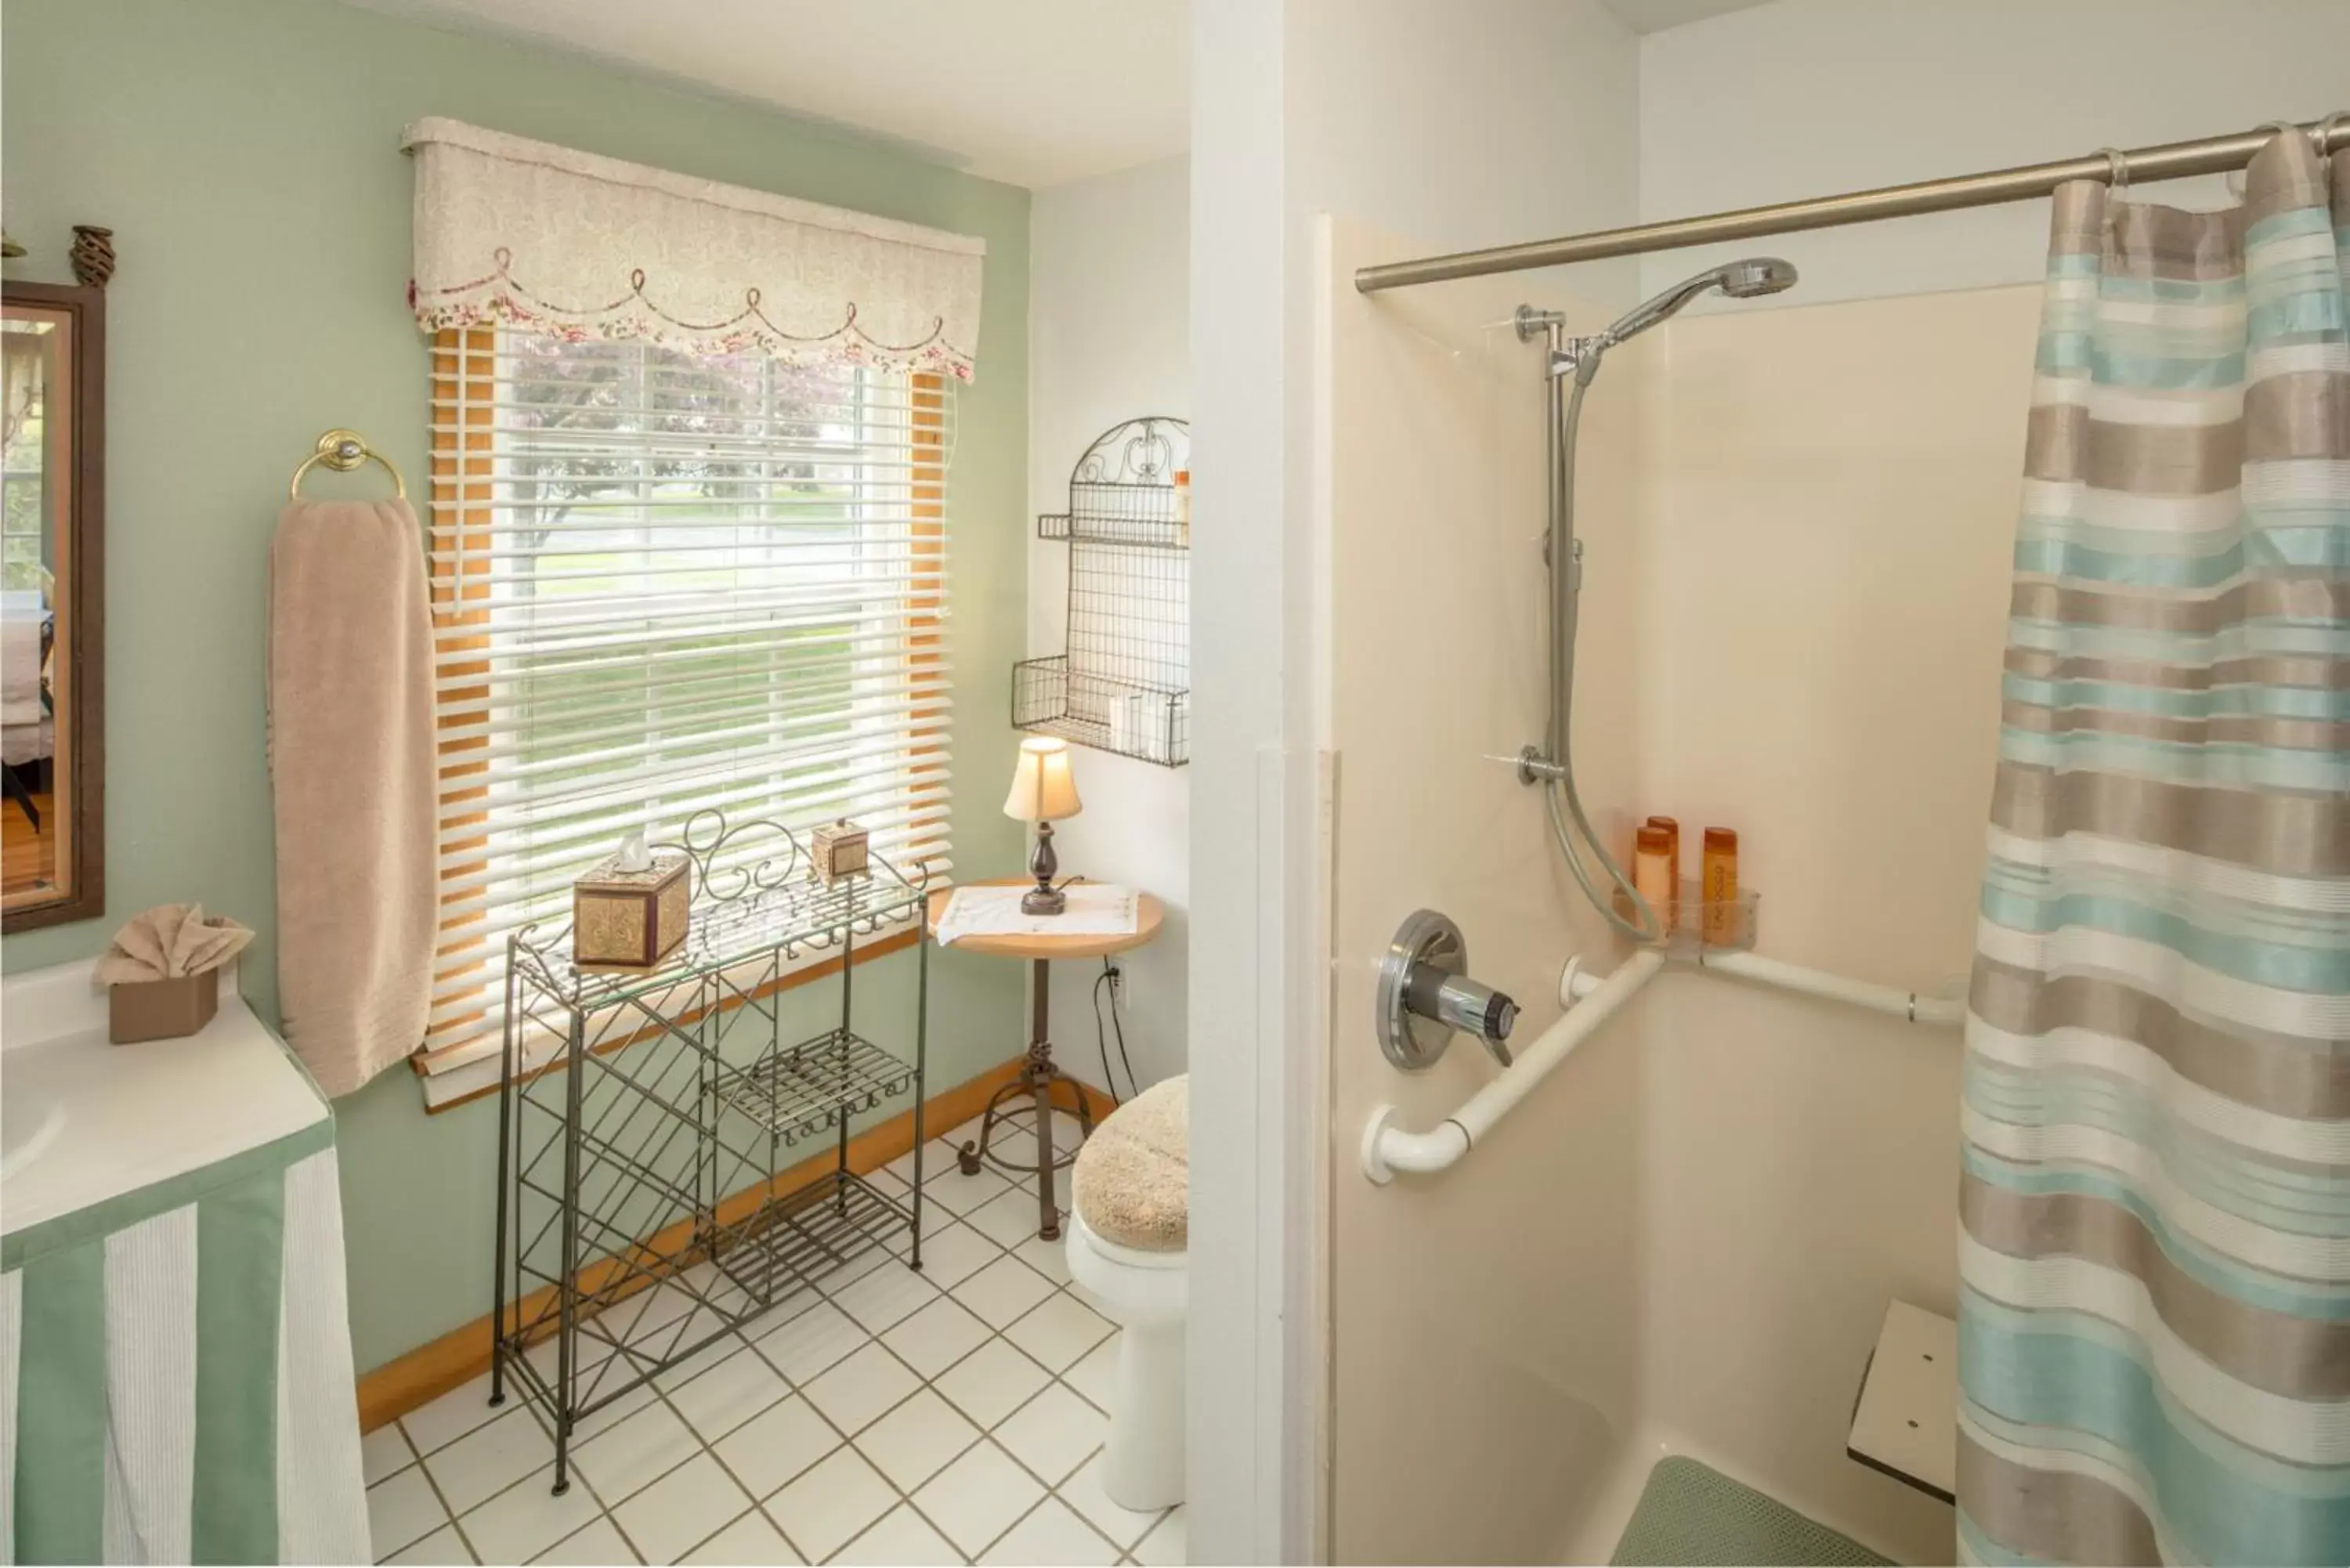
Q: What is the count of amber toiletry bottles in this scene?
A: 3